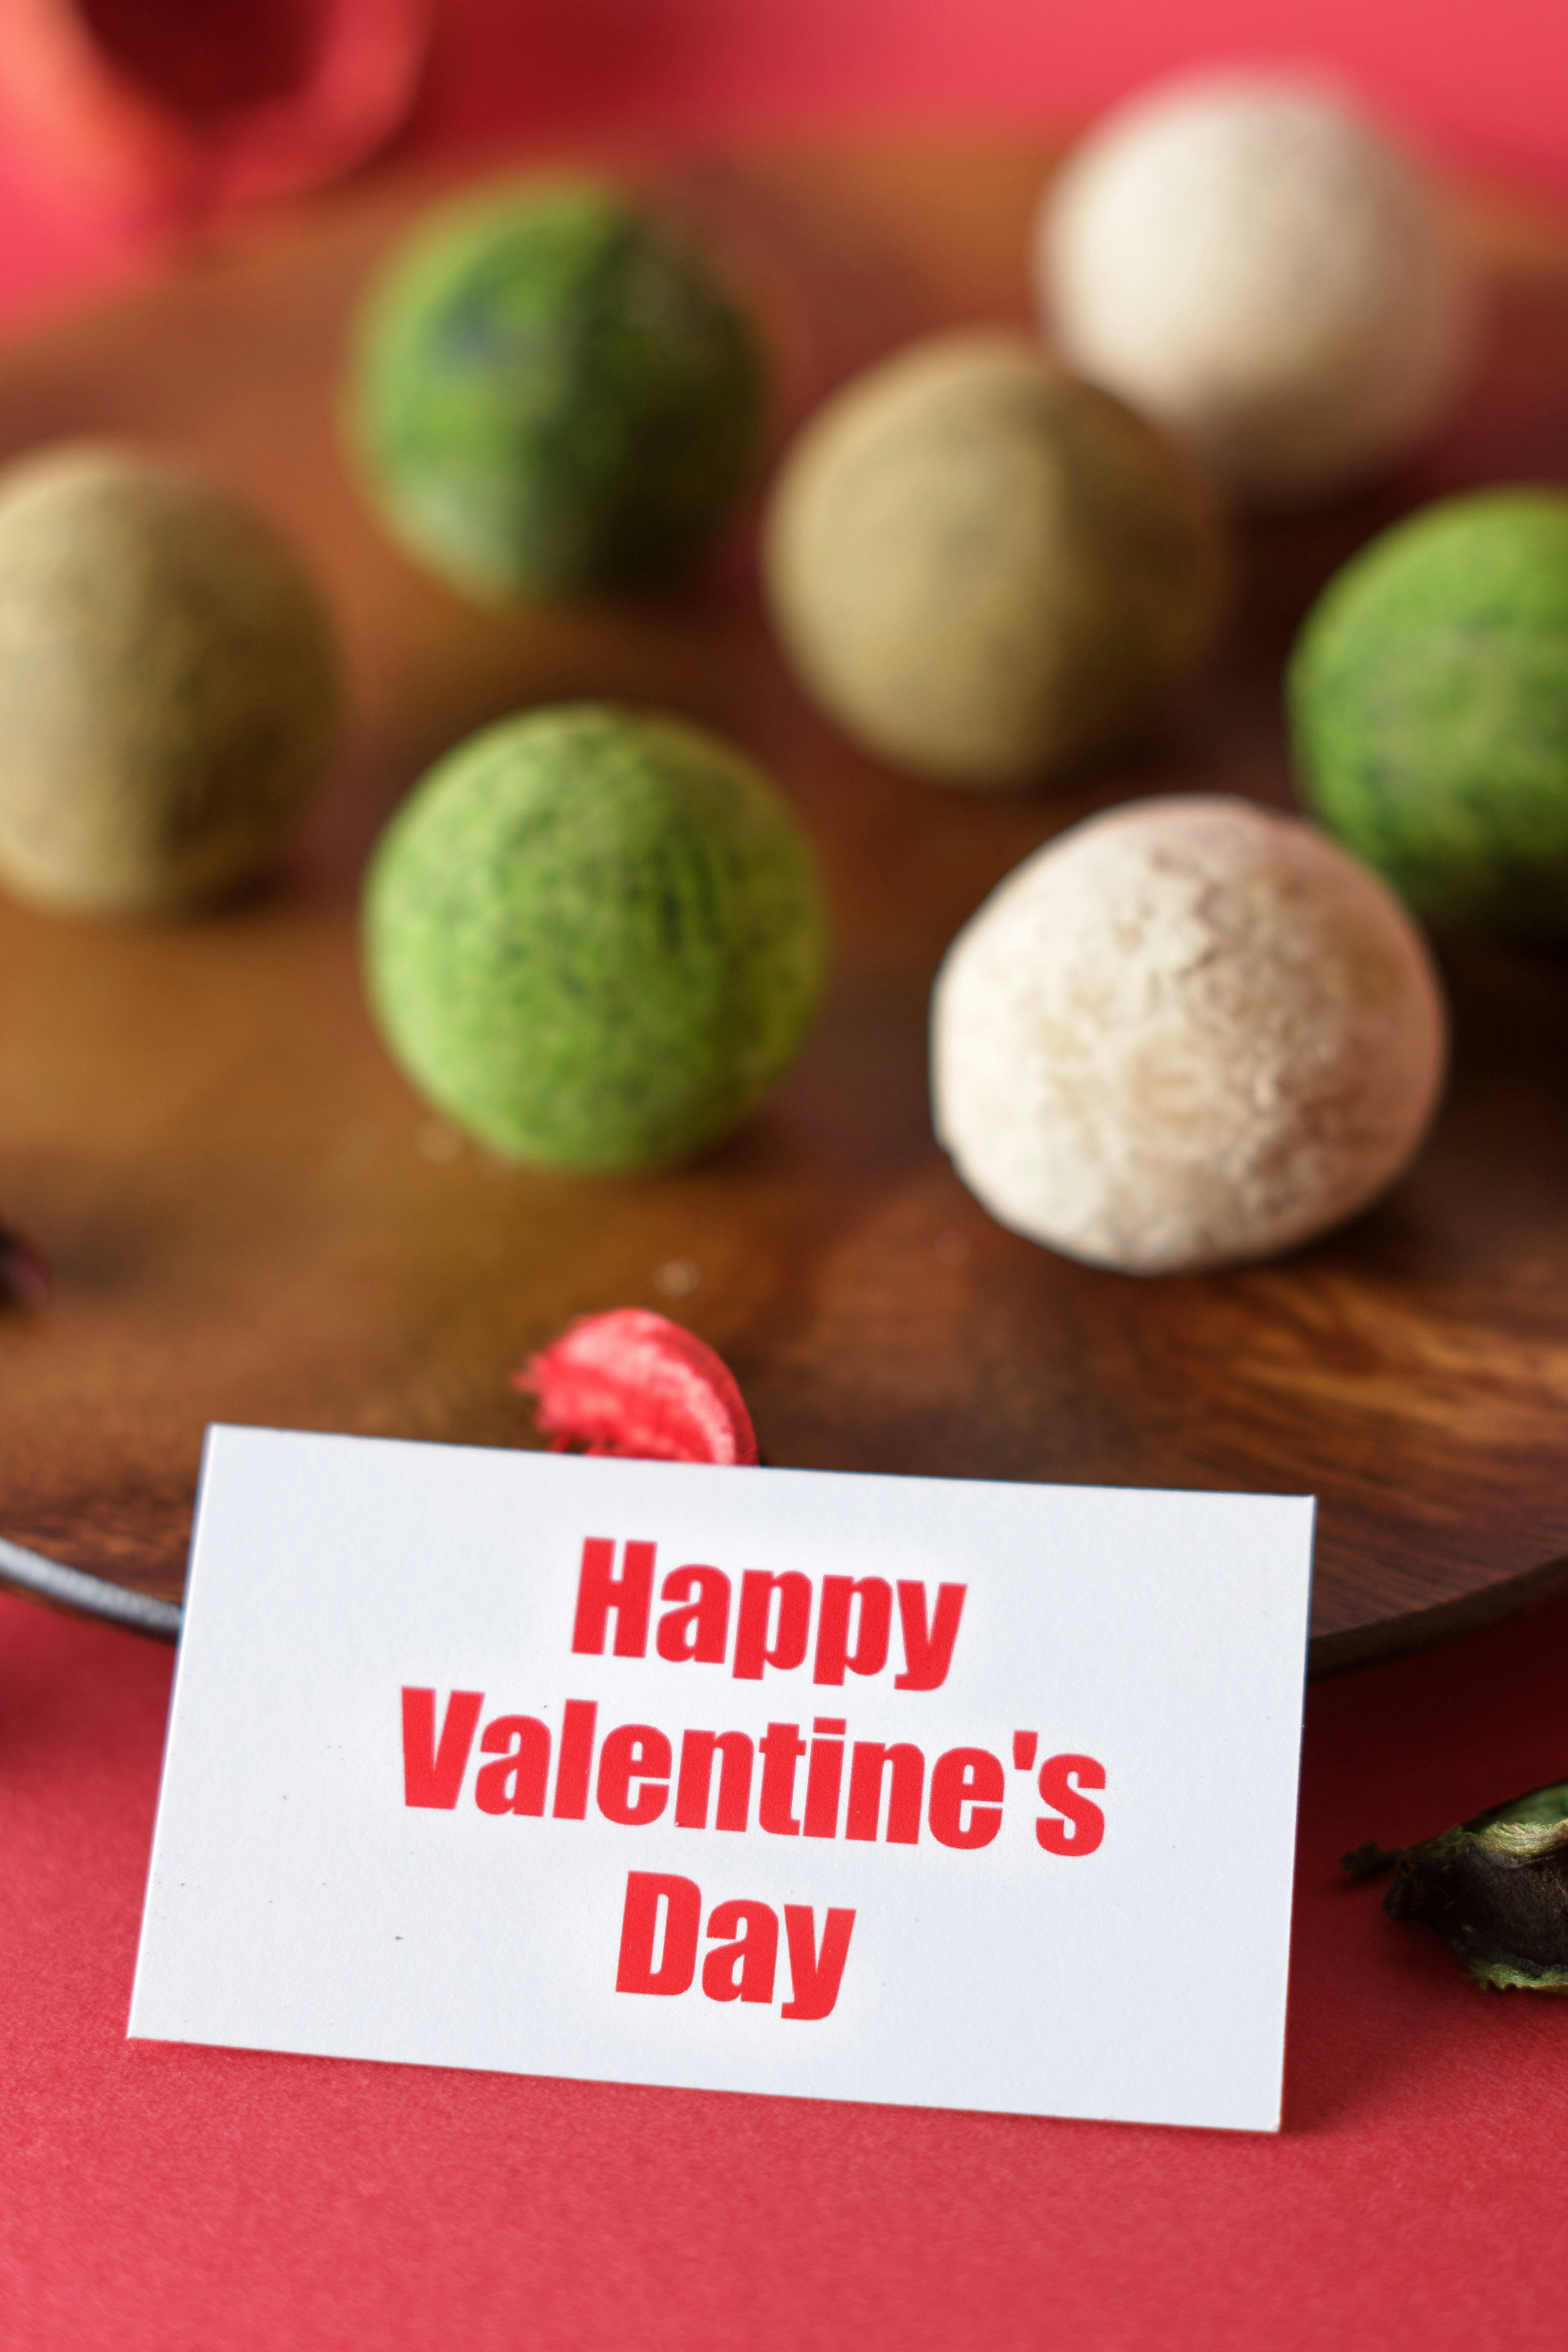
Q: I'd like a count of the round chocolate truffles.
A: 7